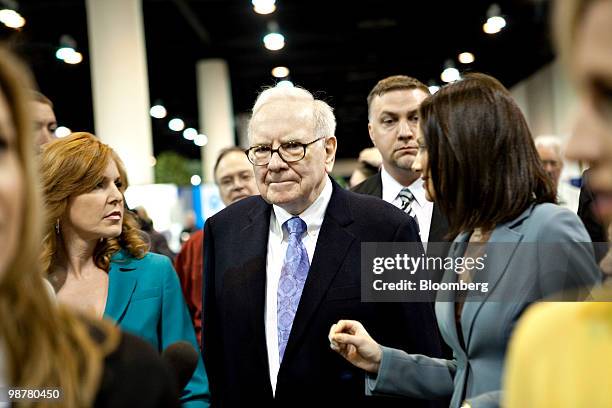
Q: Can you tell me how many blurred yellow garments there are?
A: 1